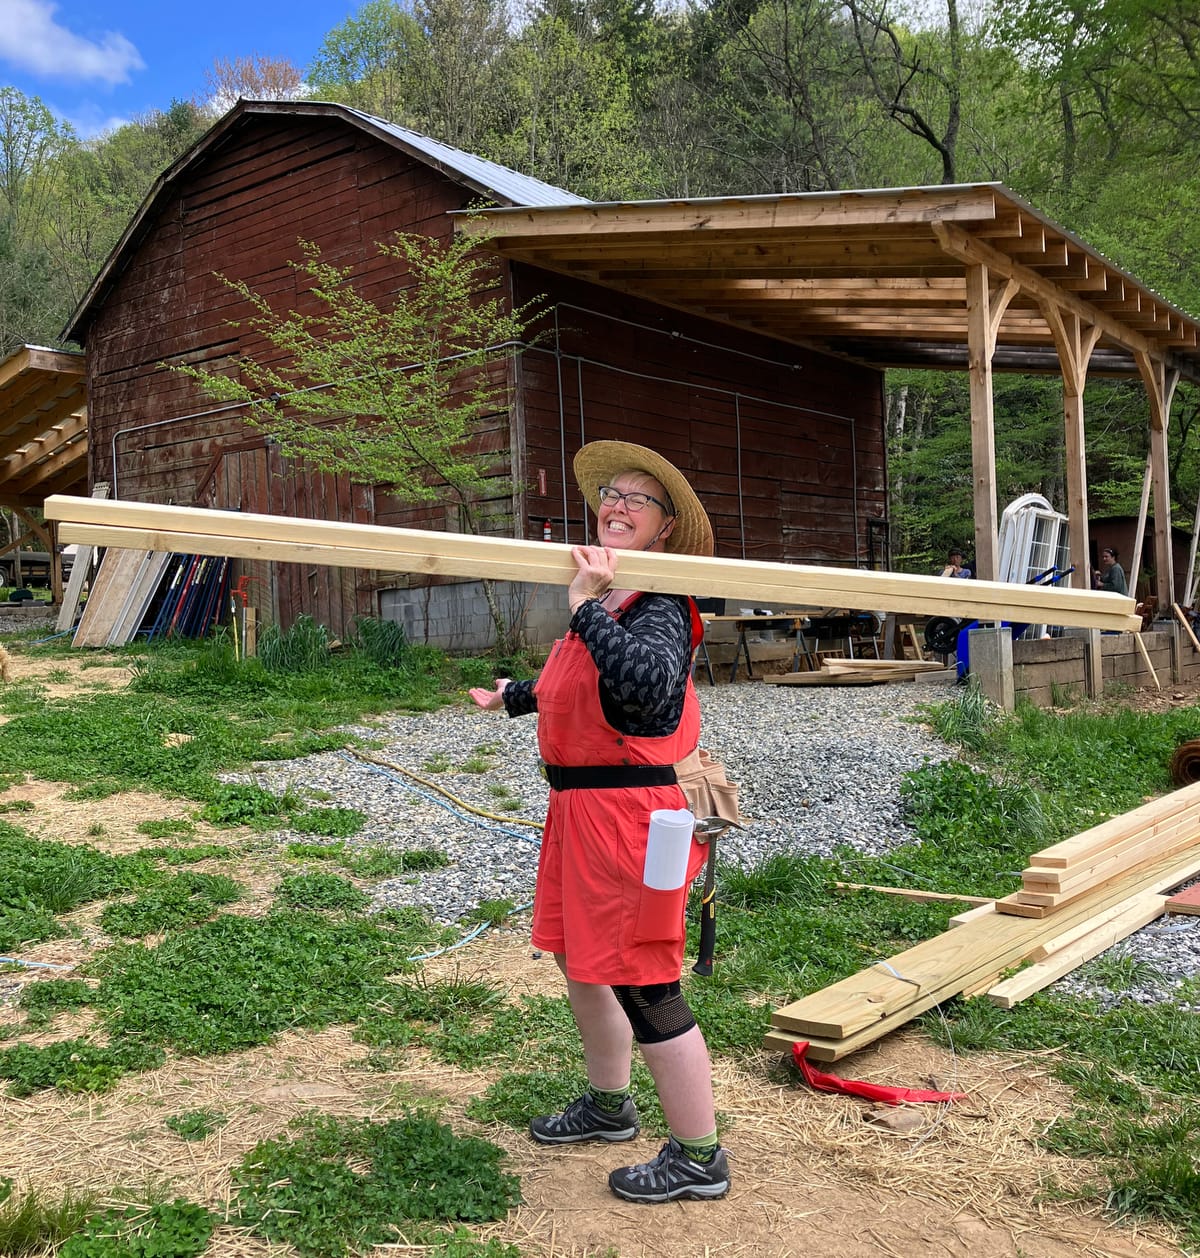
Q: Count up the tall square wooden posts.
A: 3